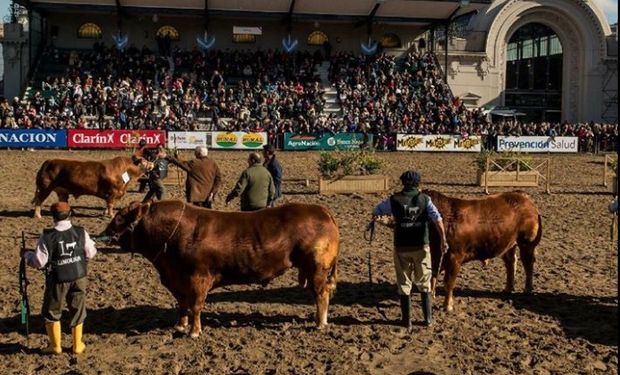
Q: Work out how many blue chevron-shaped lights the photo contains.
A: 4